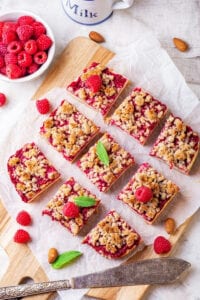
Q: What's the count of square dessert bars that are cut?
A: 9